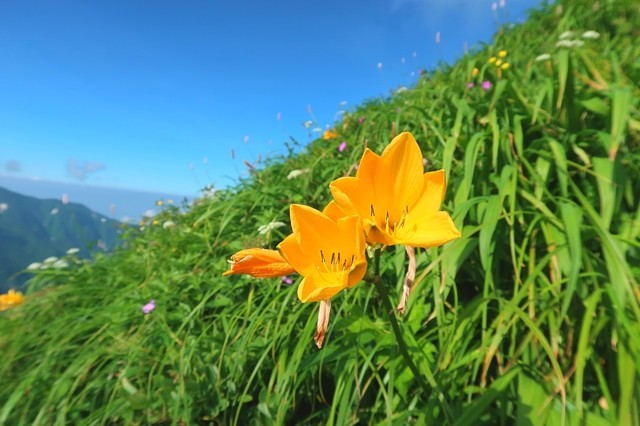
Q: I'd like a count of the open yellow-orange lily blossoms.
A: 2